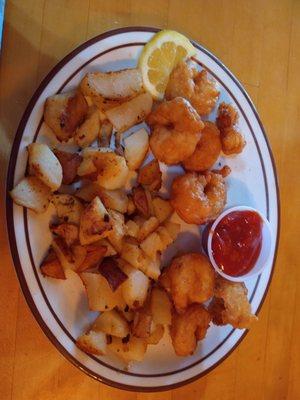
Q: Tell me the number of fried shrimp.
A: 8